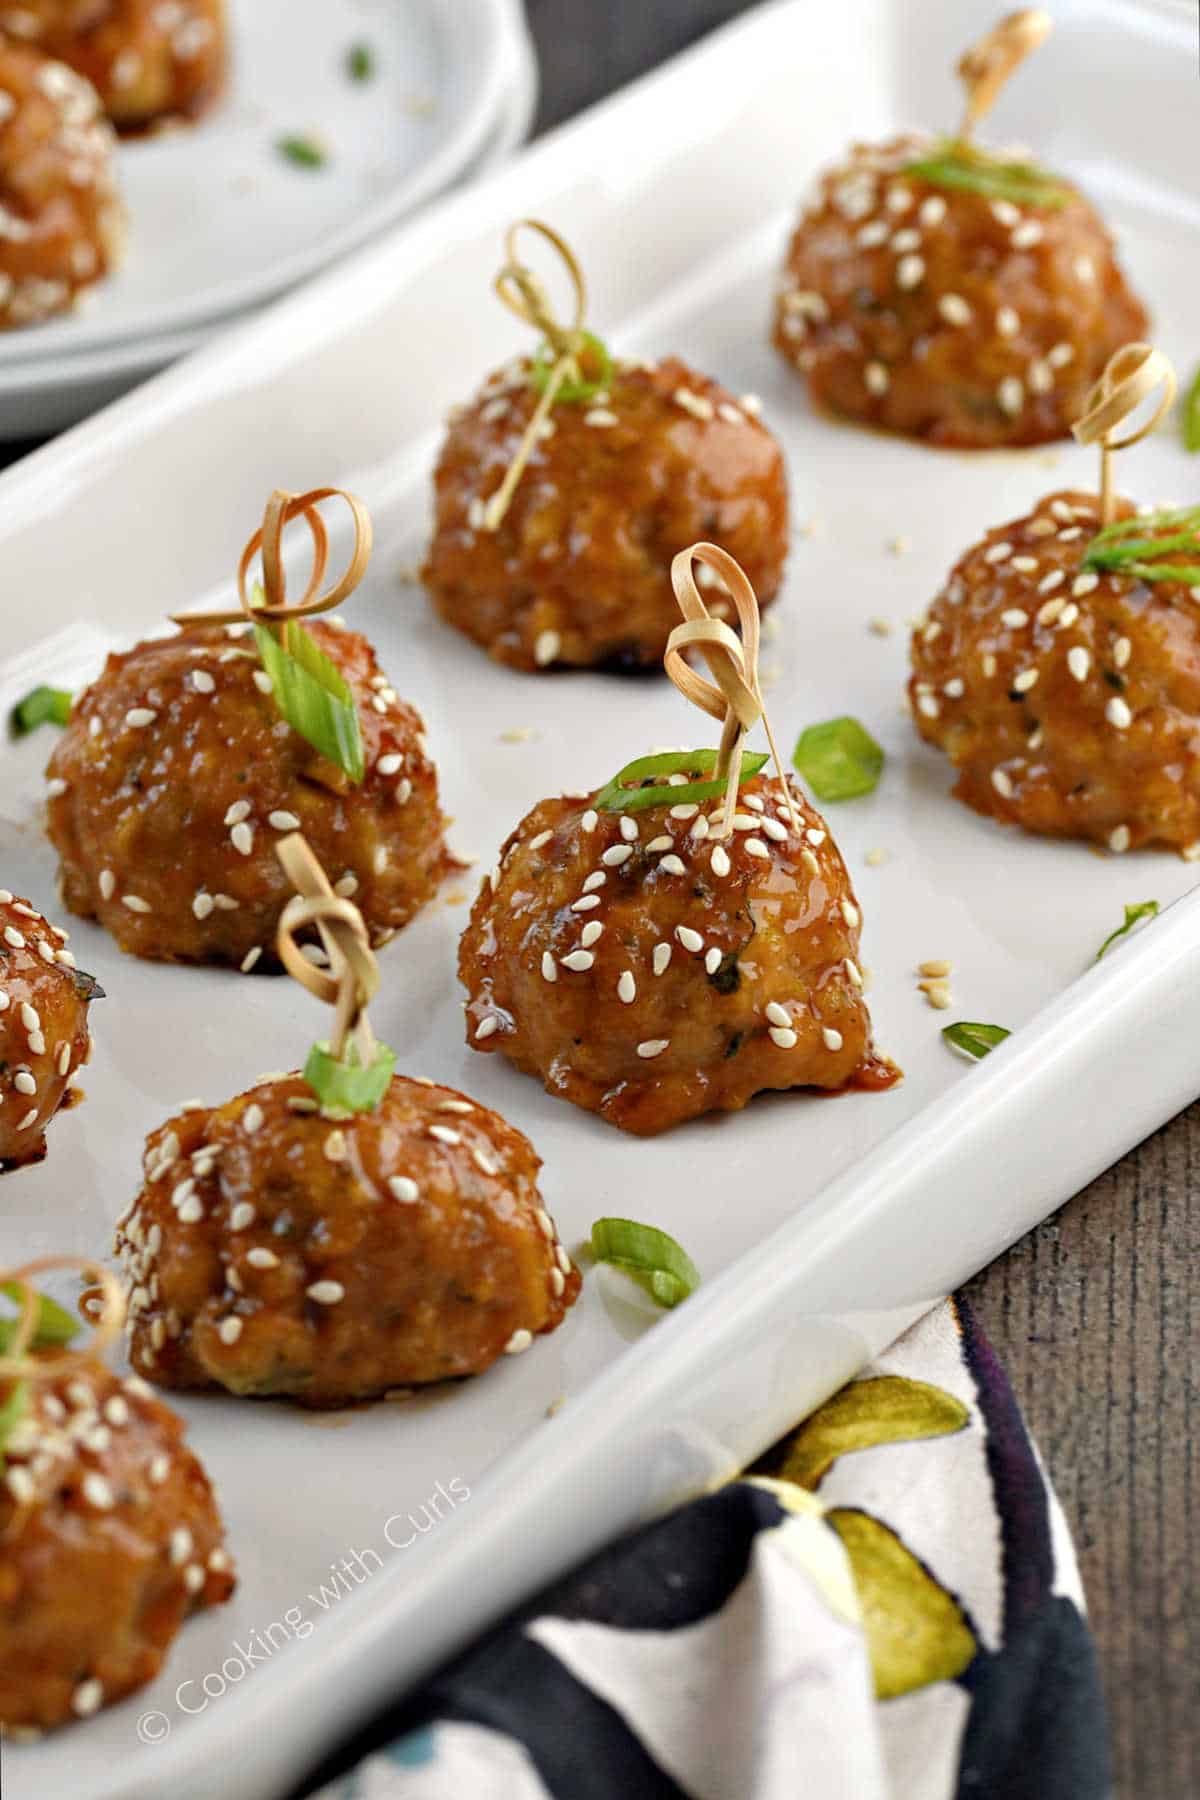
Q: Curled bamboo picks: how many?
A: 7